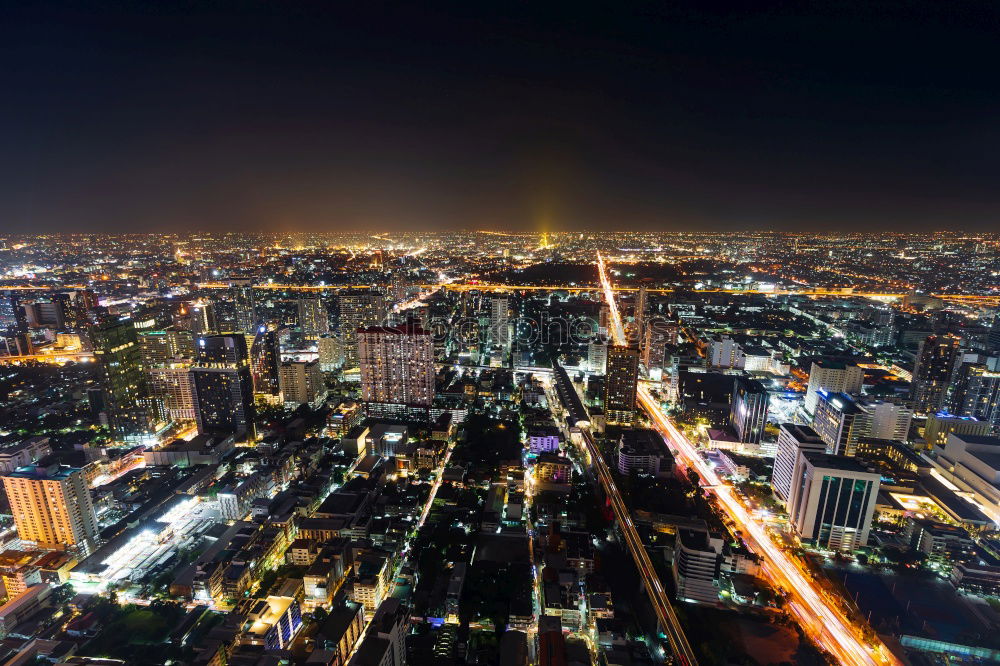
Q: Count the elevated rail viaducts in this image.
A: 1